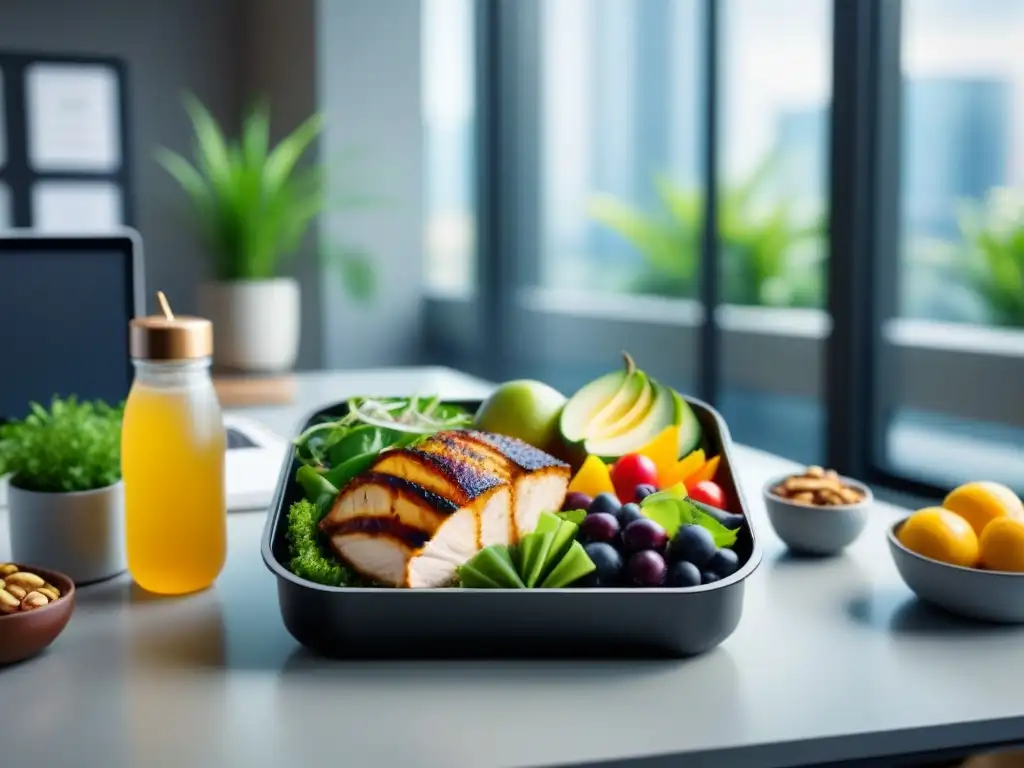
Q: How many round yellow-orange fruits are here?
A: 3